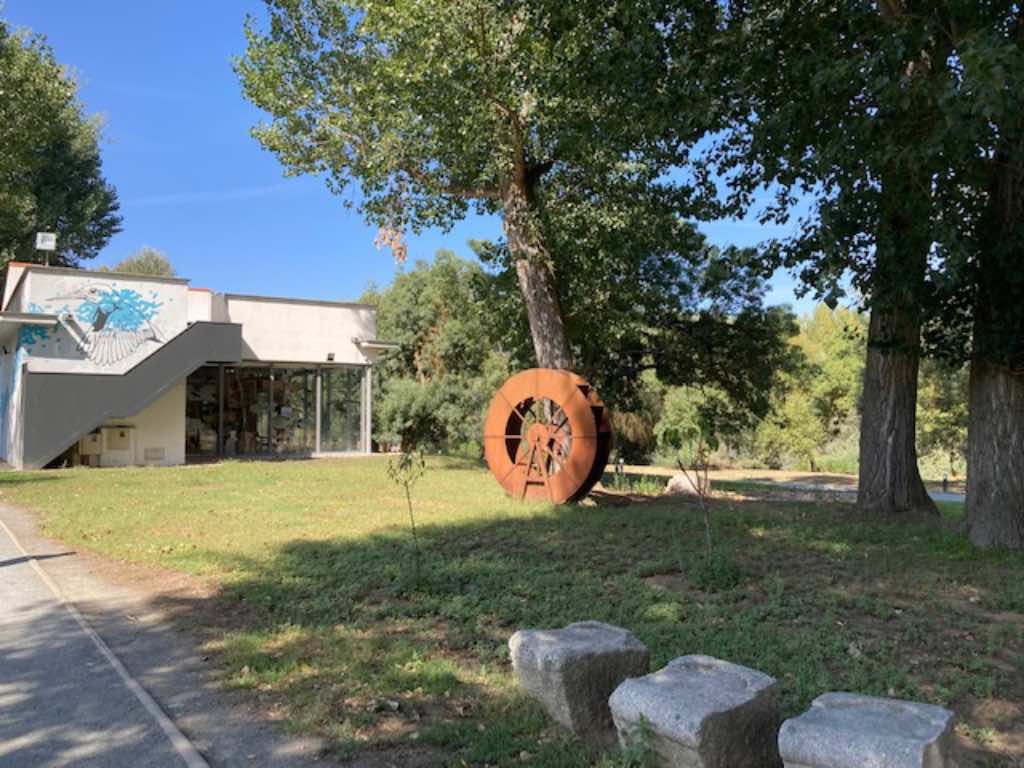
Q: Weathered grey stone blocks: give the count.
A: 3